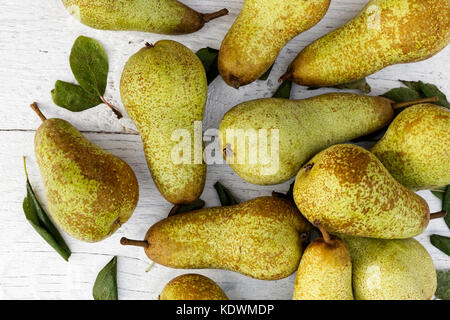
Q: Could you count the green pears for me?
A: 12